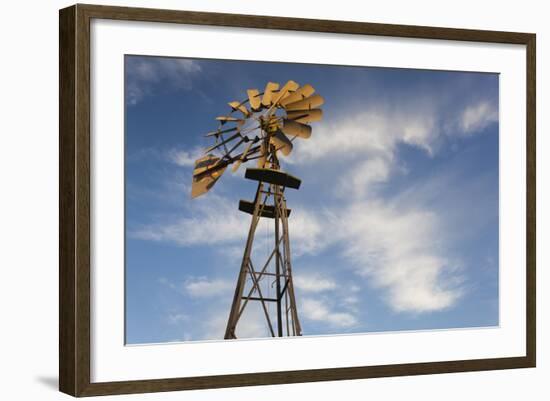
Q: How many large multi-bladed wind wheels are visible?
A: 1